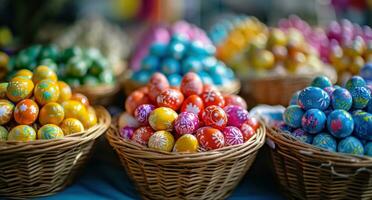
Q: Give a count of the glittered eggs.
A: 0